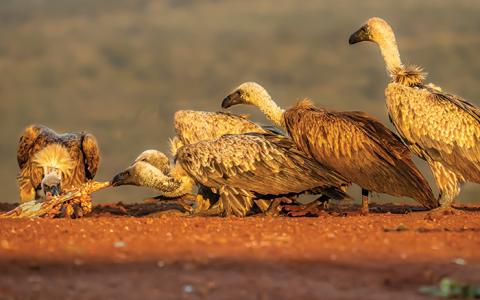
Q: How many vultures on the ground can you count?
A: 5